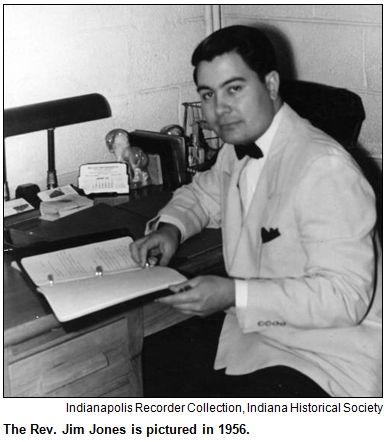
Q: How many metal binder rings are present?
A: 3